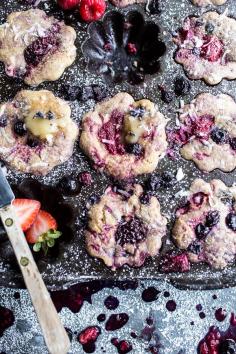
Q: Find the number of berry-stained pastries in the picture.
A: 7